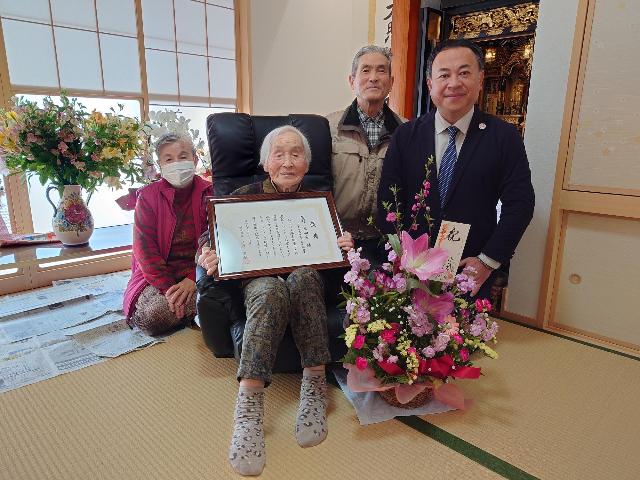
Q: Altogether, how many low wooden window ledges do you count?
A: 1